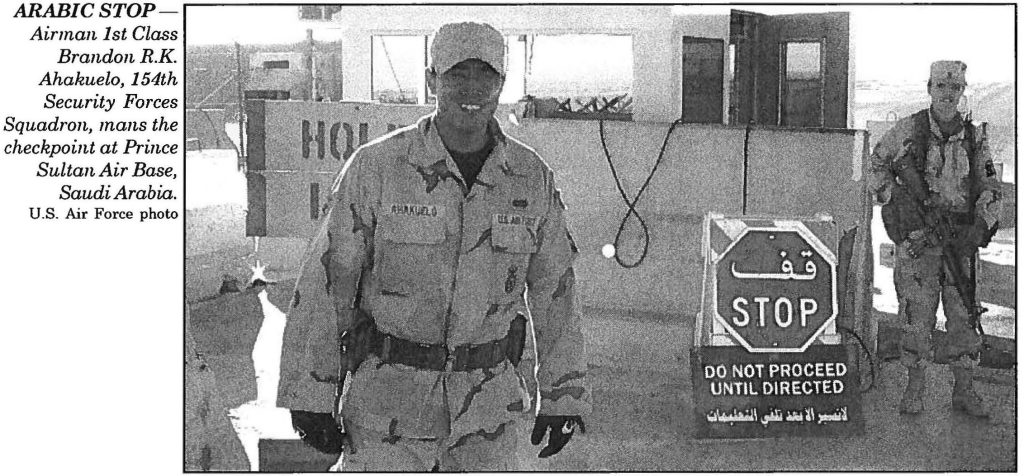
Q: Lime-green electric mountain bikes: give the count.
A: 0